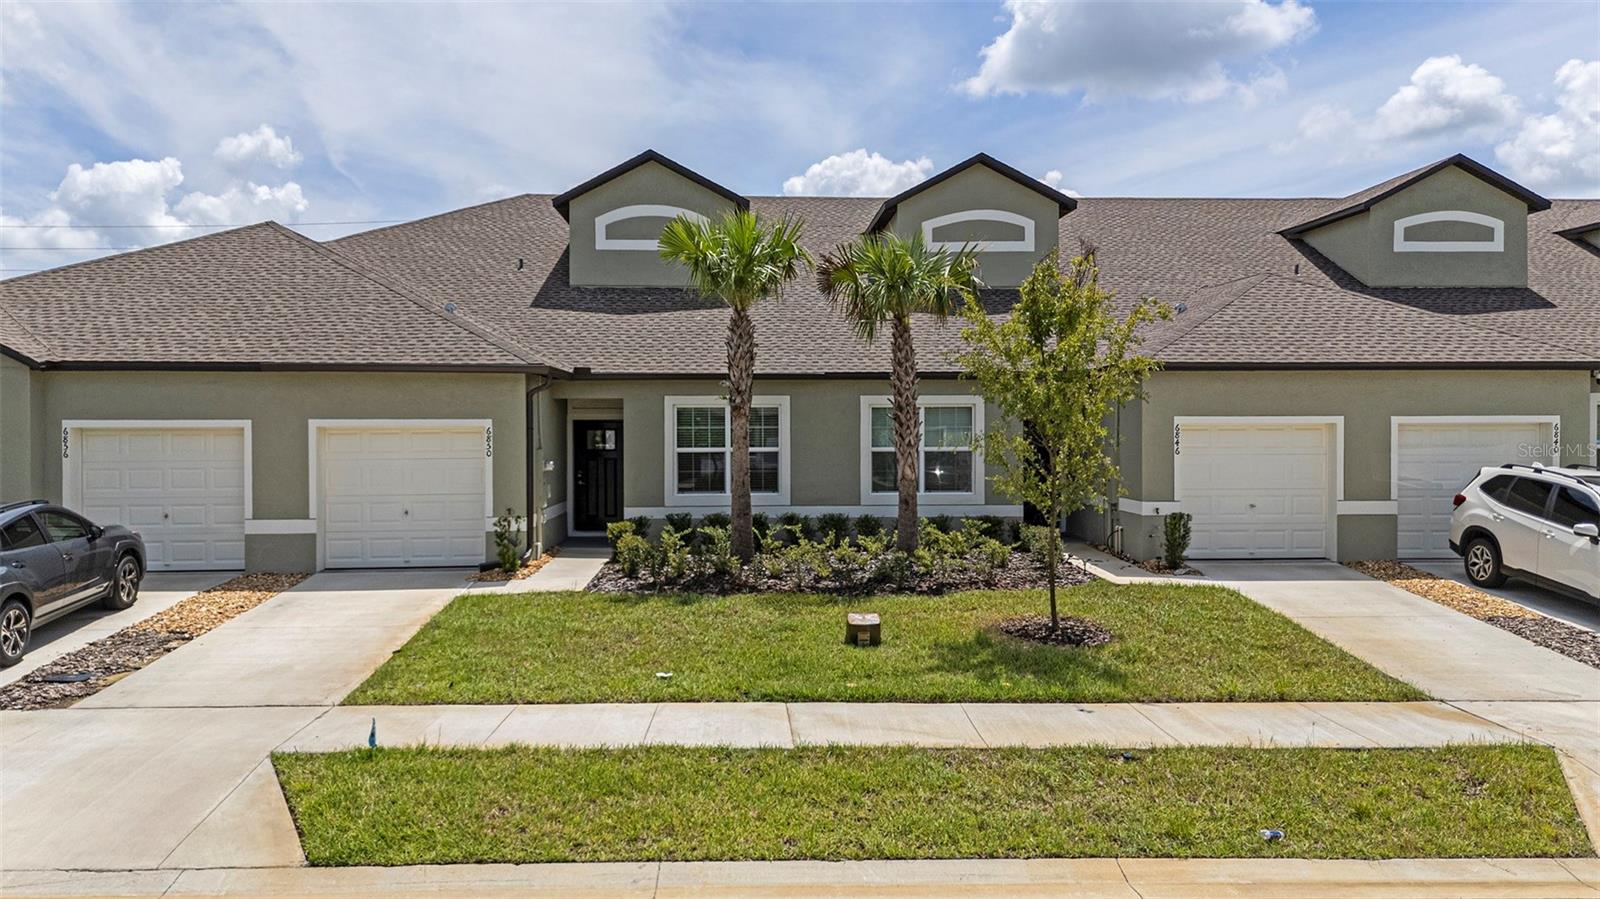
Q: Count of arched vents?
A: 3